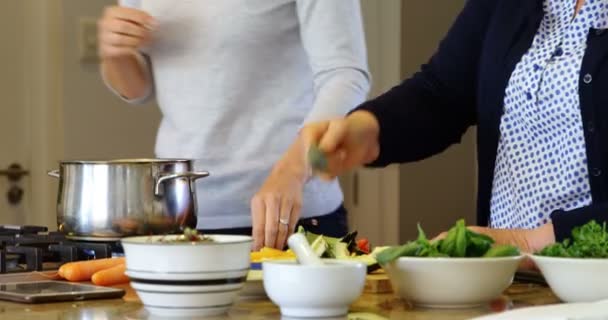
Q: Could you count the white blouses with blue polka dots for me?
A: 1